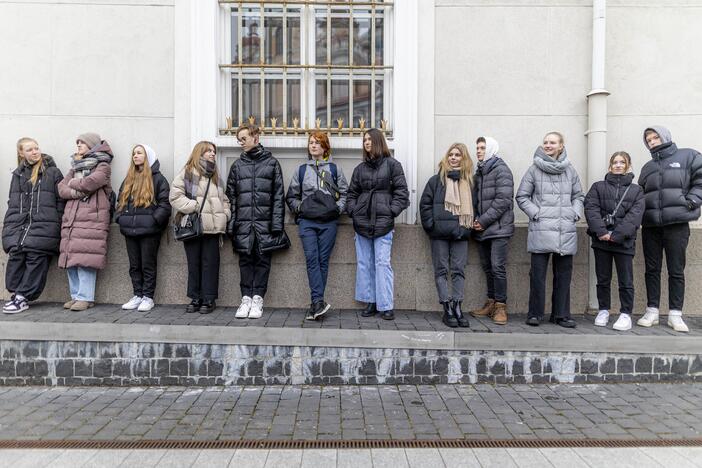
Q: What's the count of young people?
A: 12